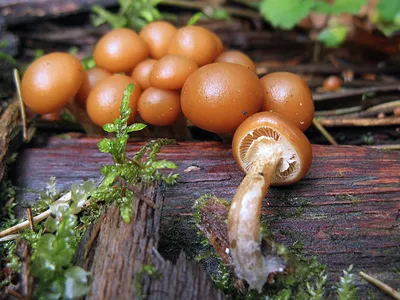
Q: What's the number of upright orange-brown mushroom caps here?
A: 12